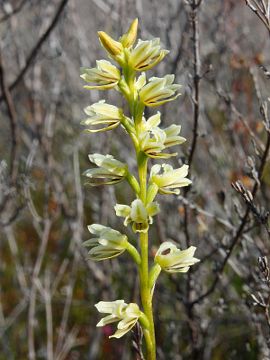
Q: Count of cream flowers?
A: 11